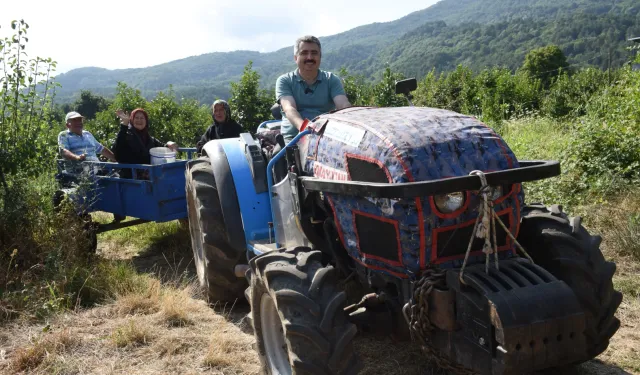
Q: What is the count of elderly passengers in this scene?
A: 3